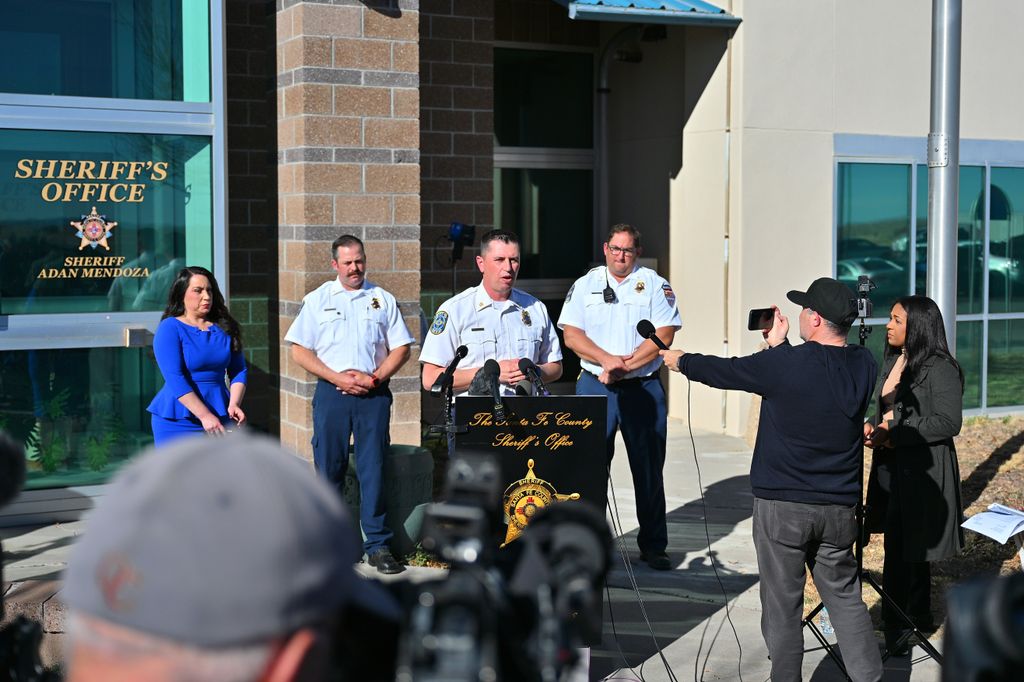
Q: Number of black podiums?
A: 1